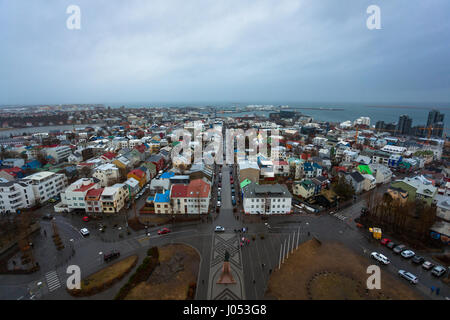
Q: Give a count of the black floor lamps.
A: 0